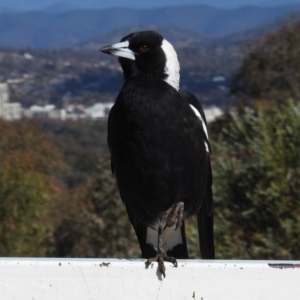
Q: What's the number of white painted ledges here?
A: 1